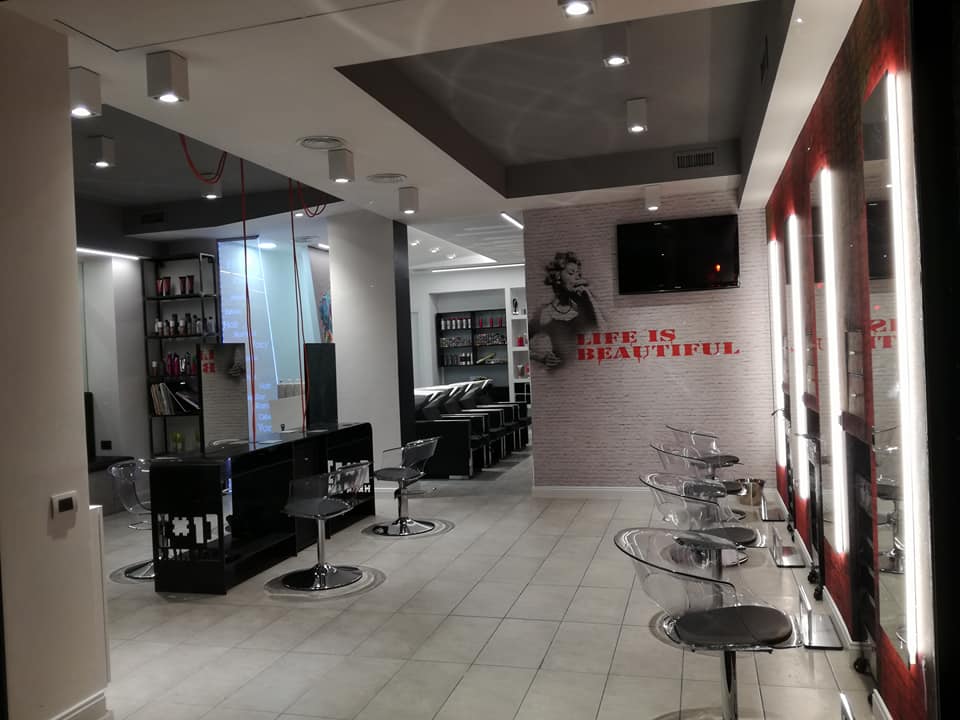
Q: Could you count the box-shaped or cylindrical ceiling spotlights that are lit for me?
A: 10